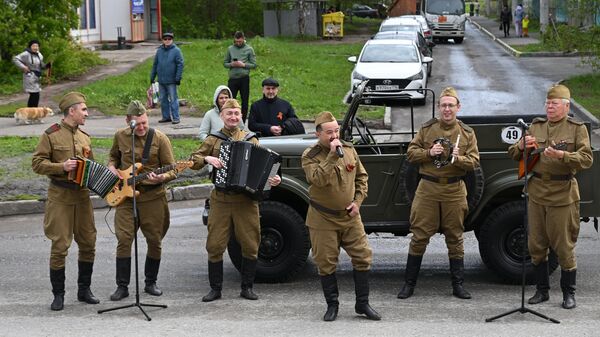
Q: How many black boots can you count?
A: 12